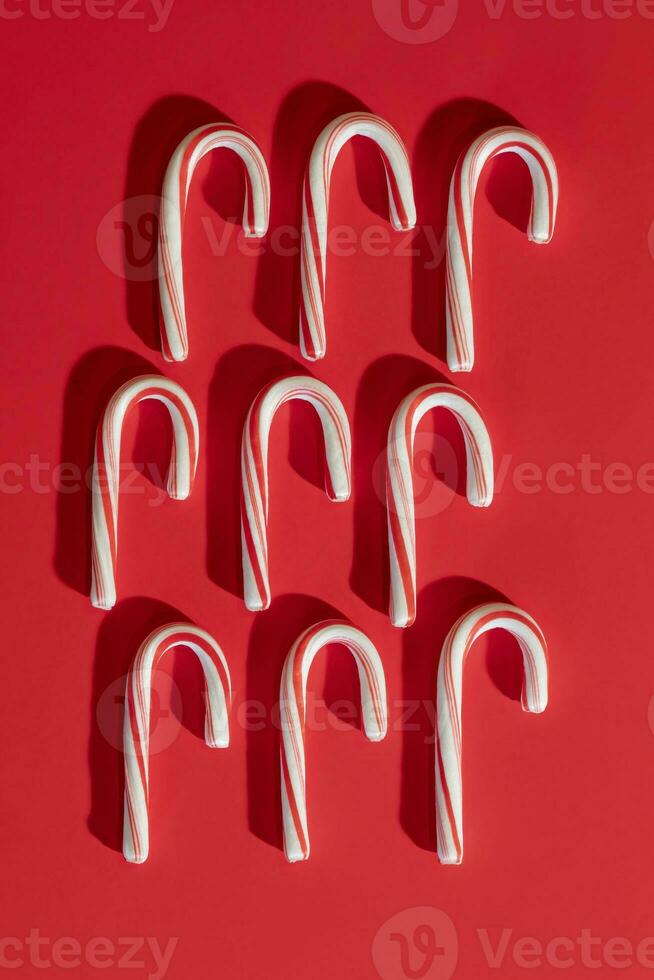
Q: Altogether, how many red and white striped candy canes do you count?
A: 9